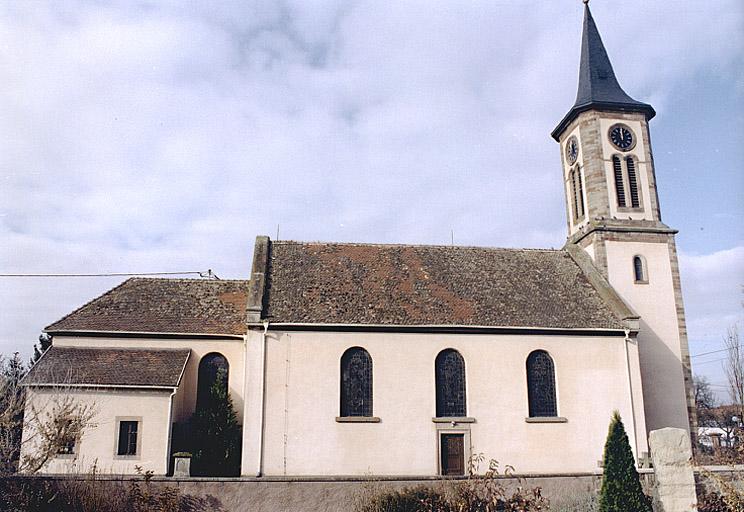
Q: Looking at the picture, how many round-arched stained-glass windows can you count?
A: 4